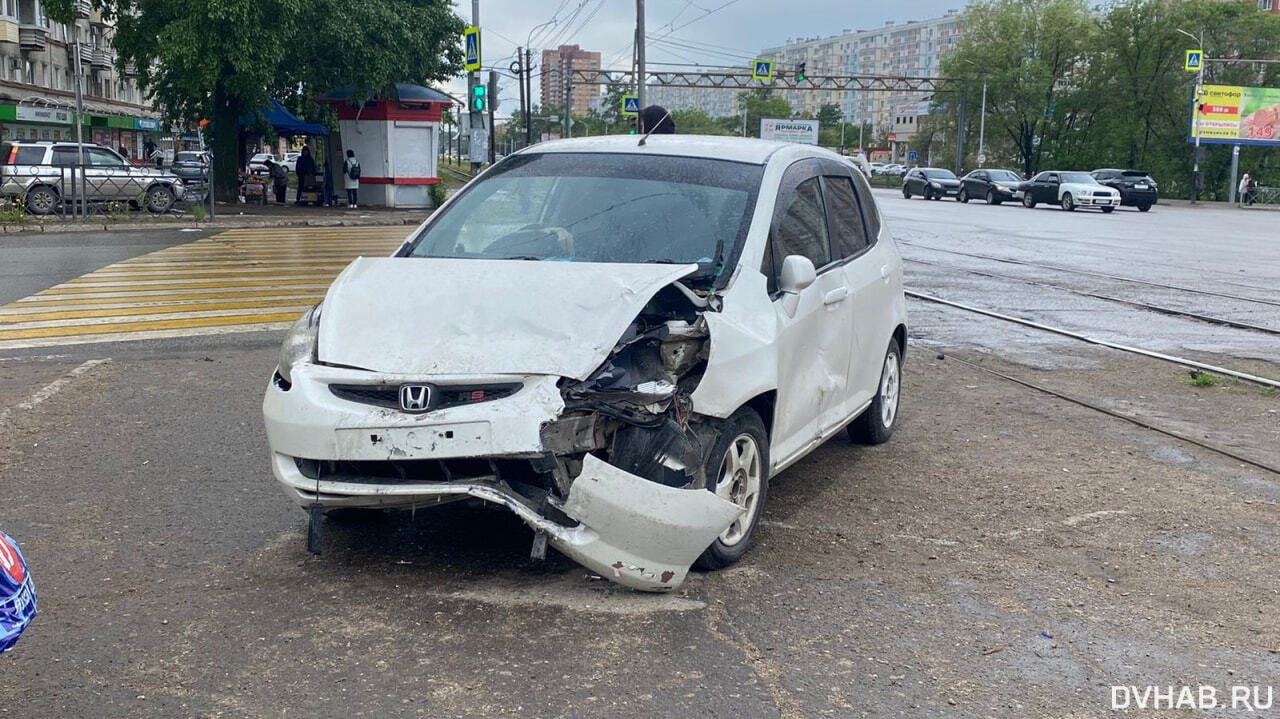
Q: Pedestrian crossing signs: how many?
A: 4